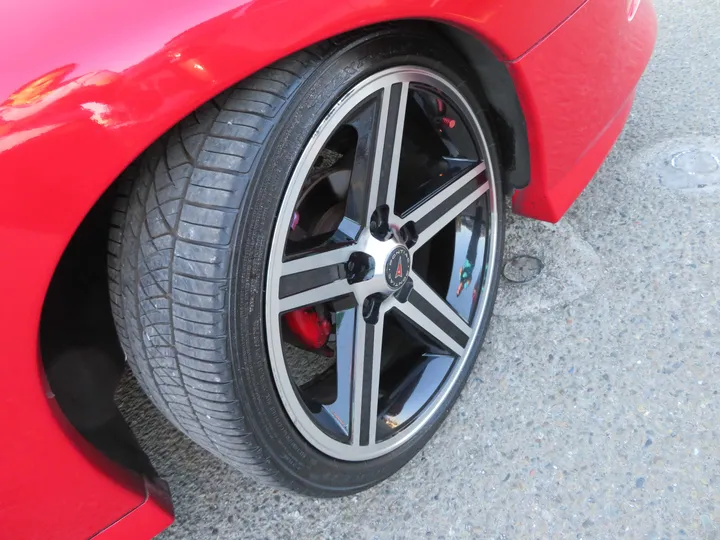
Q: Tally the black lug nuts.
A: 5